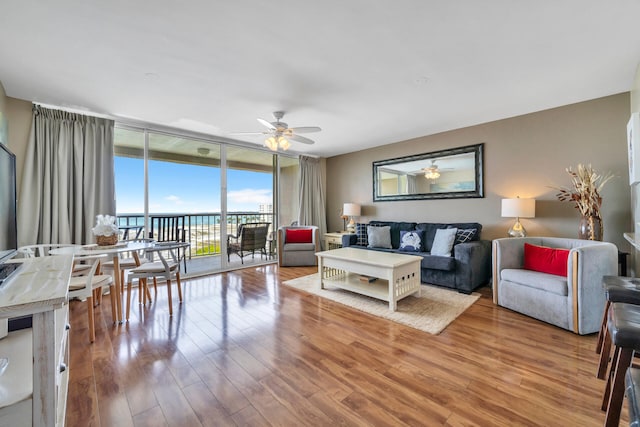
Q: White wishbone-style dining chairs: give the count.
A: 4